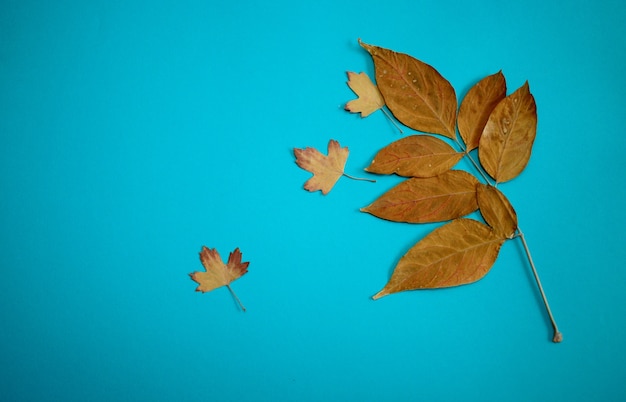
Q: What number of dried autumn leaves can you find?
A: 10